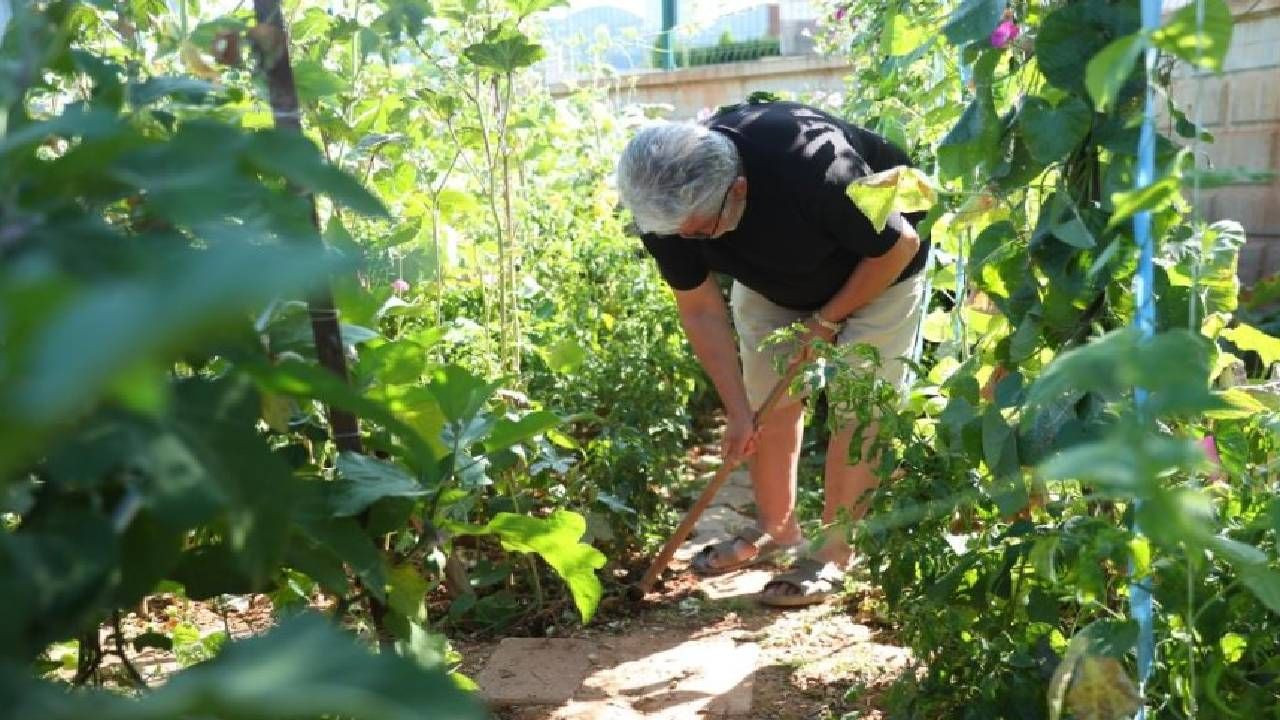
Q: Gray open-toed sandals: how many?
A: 2